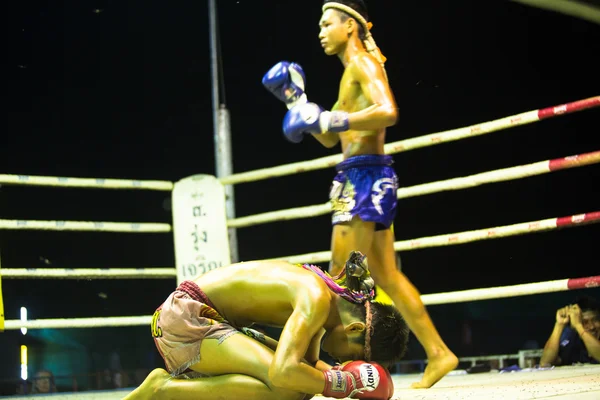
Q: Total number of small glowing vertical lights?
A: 2